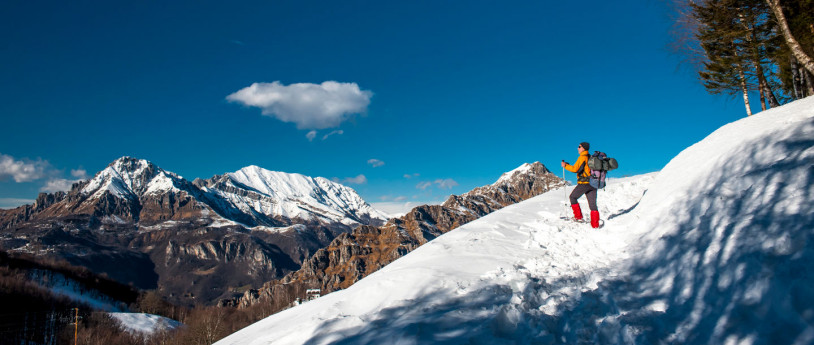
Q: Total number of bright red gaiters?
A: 2